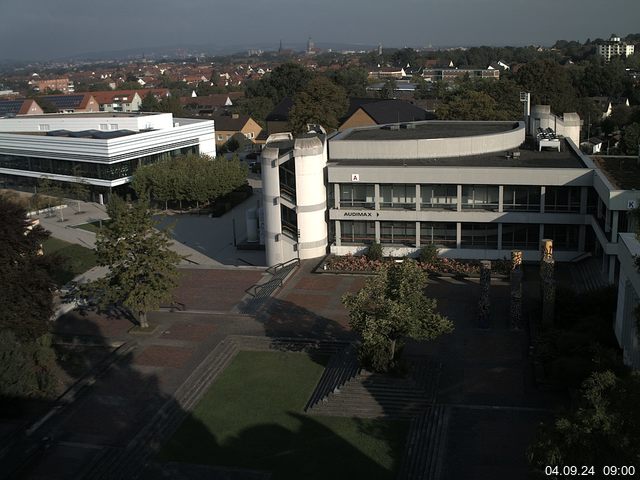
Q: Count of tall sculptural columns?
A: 3